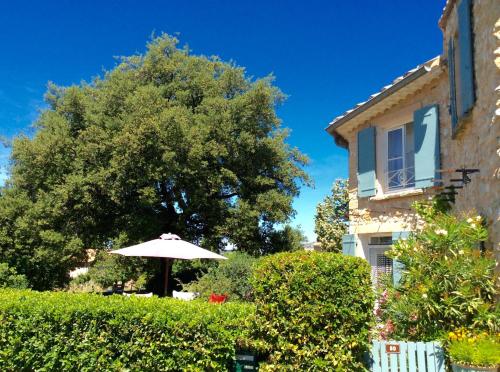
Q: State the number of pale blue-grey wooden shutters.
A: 6